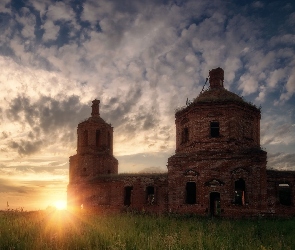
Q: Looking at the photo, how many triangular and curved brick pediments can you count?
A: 3